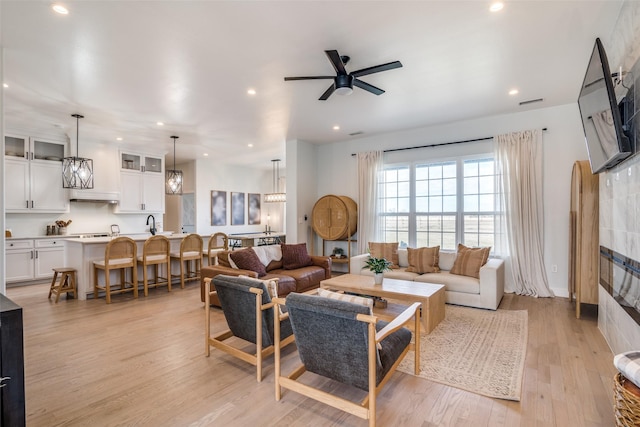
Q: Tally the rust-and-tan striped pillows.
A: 3